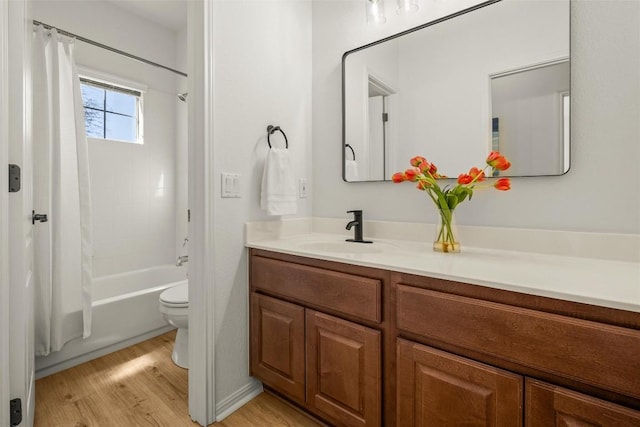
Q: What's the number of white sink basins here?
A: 1